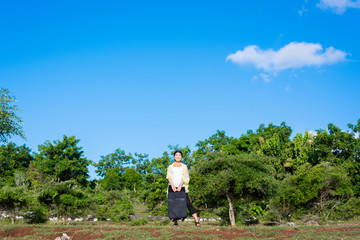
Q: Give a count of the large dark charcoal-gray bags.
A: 1